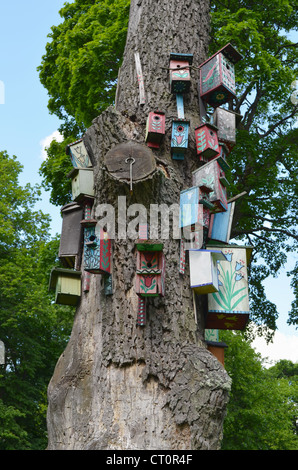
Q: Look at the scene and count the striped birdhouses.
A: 0